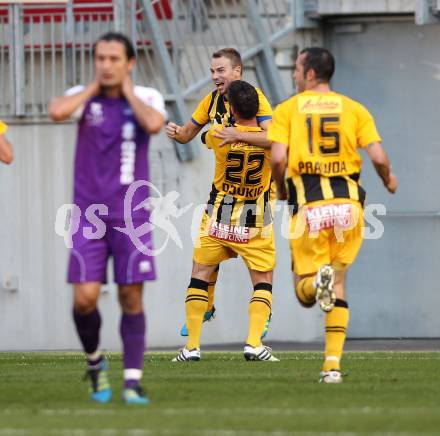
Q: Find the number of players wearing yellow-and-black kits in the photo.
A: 3